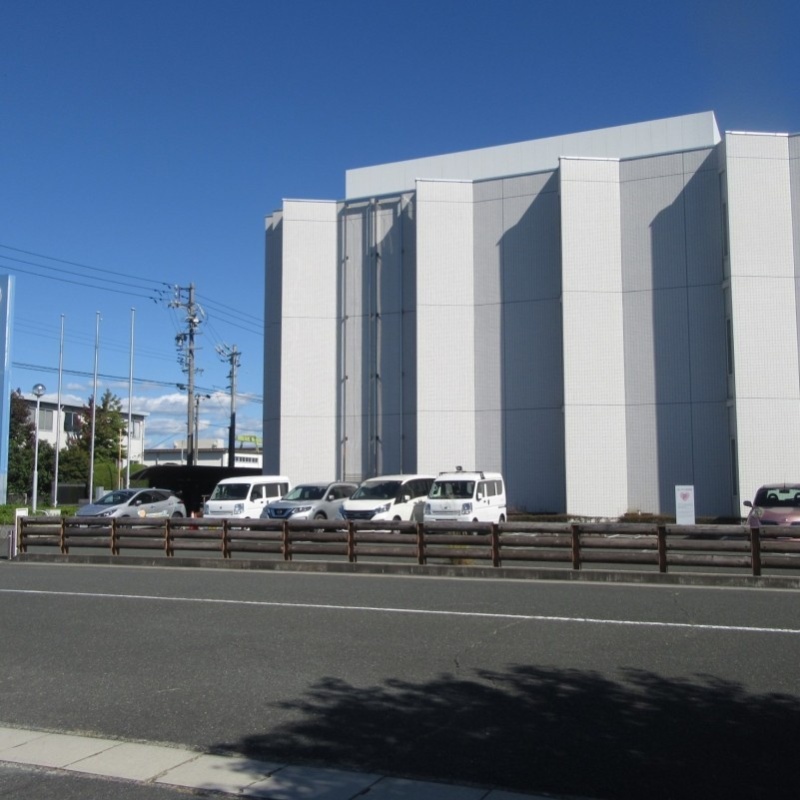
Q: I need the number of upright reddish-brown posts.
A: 12